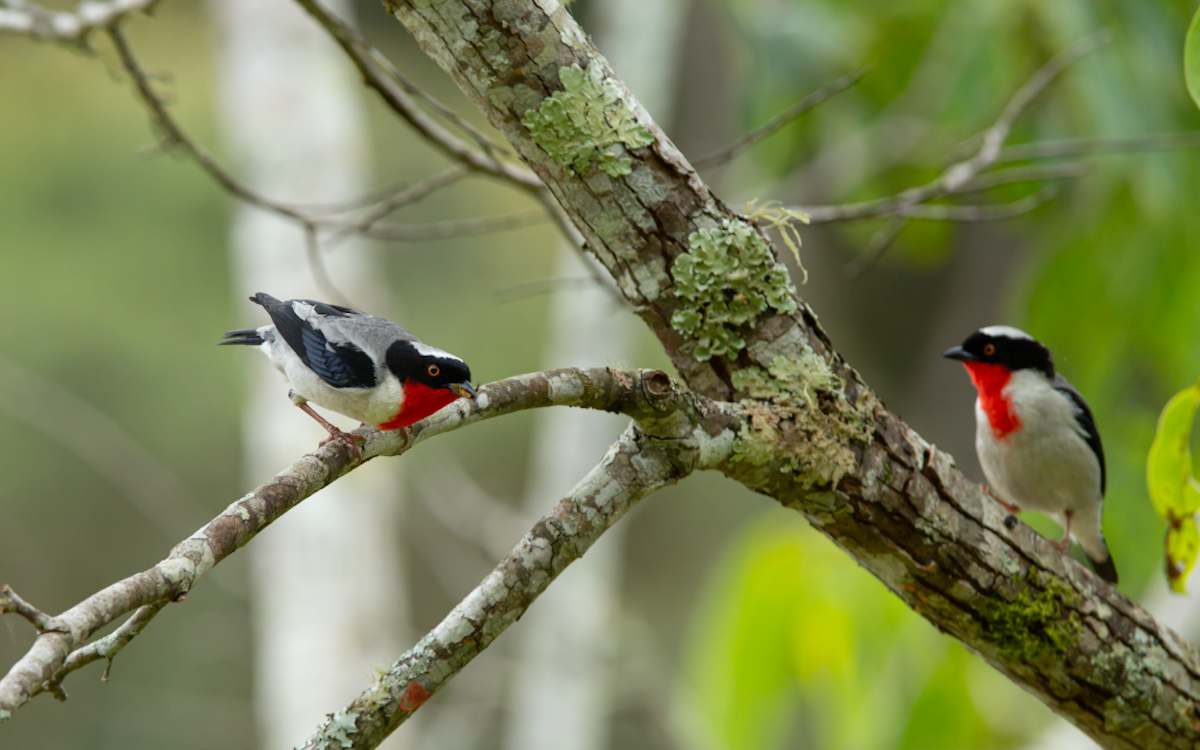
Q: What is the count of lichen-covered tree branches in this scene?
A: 3